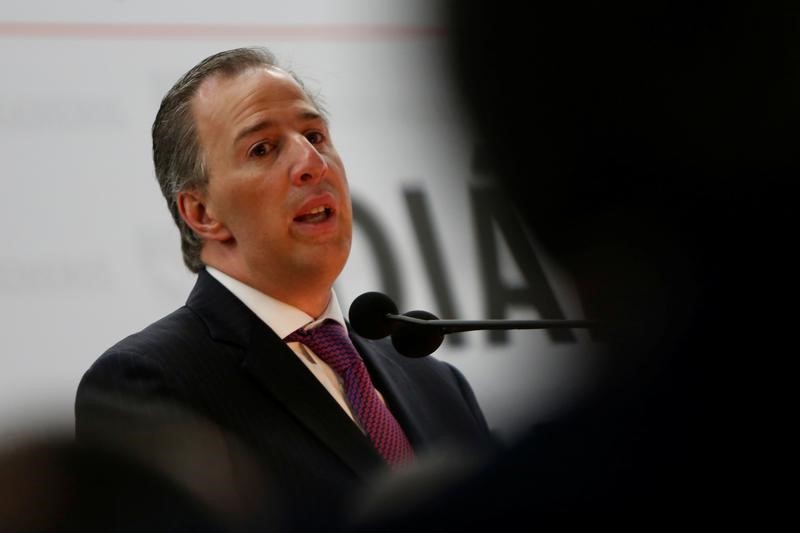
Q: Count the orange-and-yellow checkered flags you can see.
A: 0